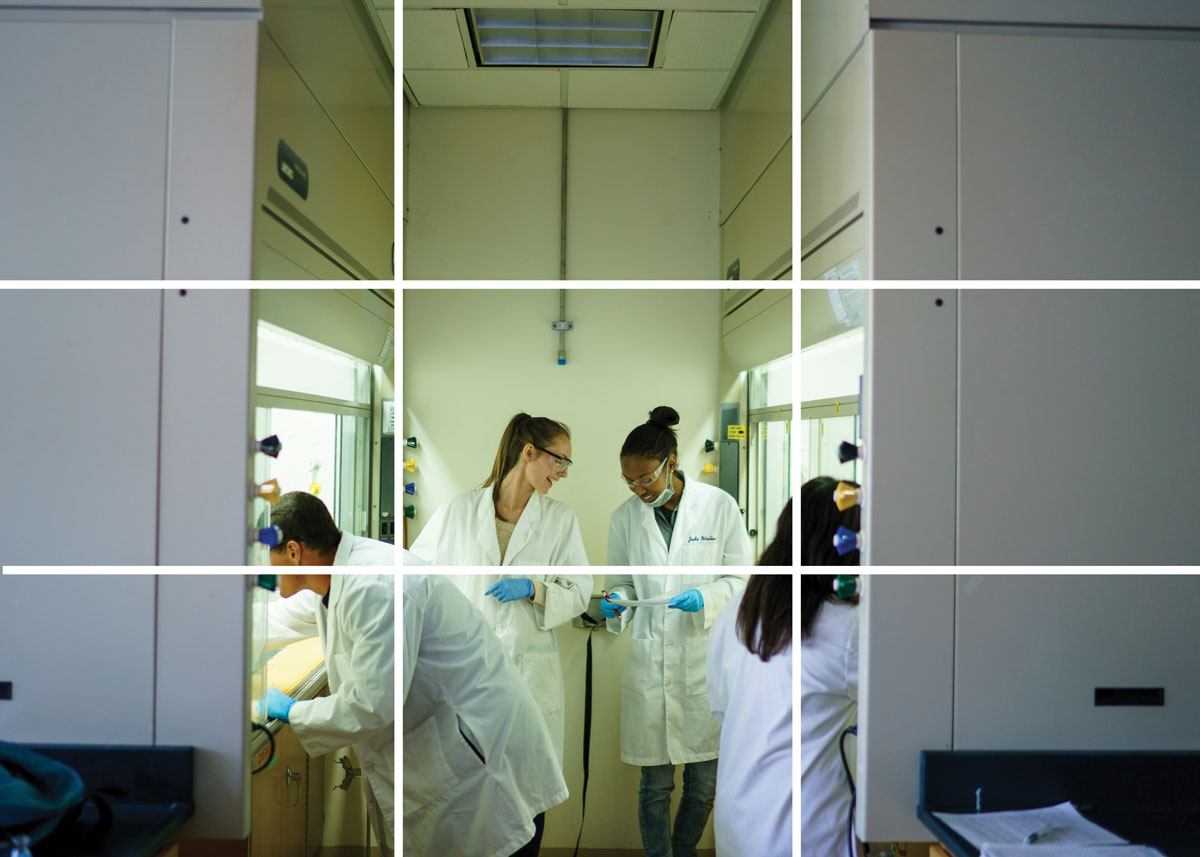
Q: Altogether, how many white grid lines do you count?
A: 4